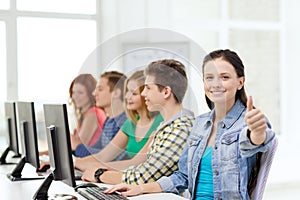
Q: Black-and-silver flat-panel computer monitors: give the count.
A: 3